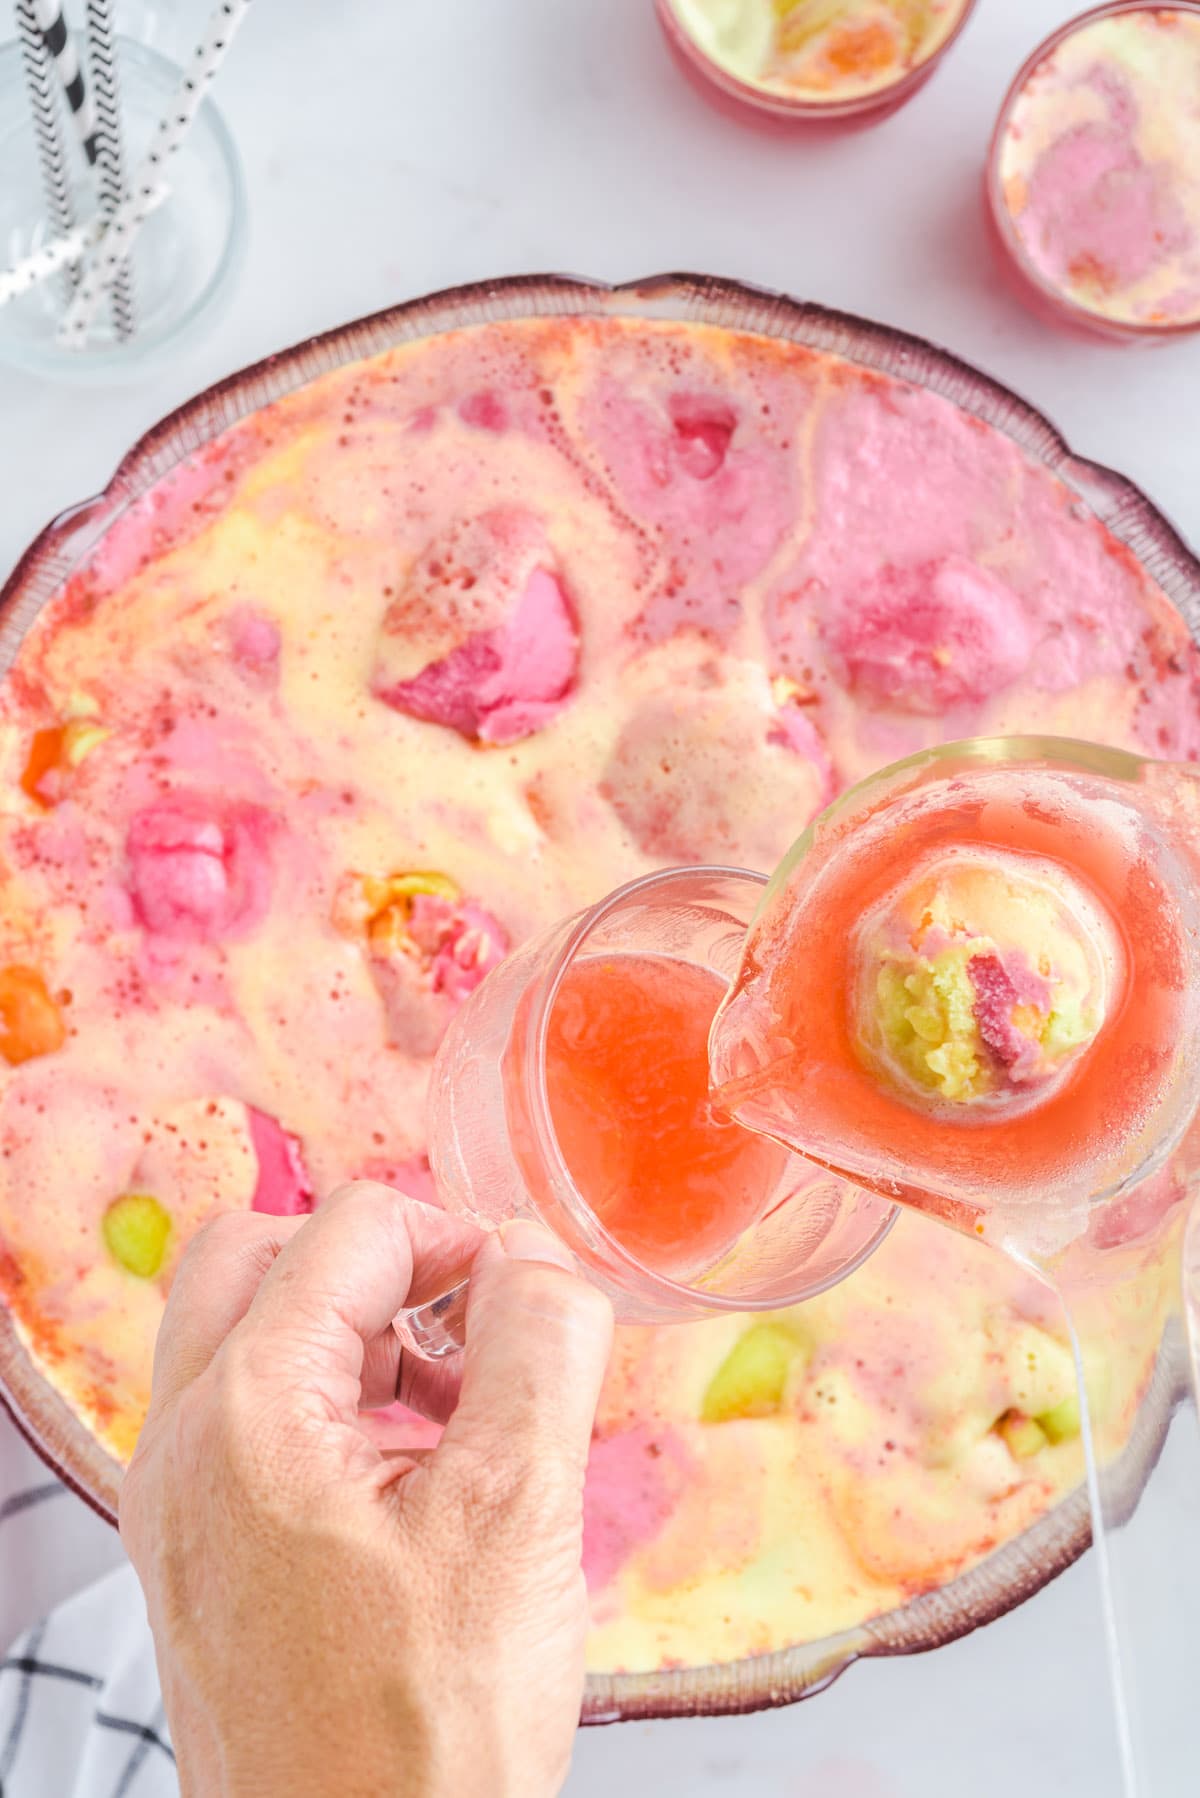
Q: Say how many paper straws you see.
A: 5